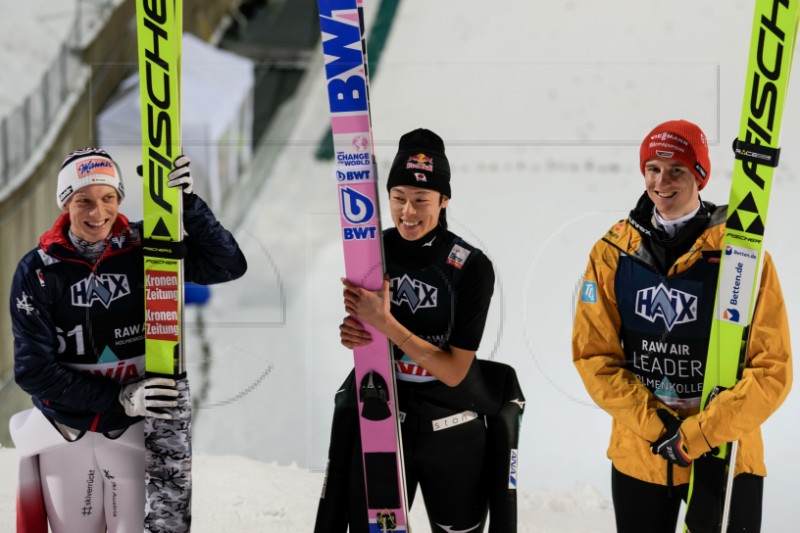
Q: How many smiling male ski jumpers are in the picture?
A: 3